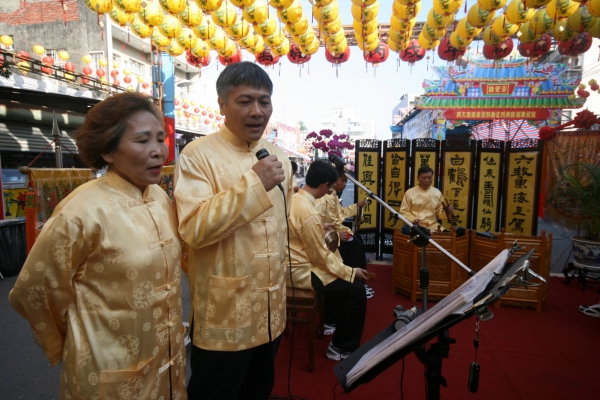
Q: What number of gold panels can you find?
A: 6